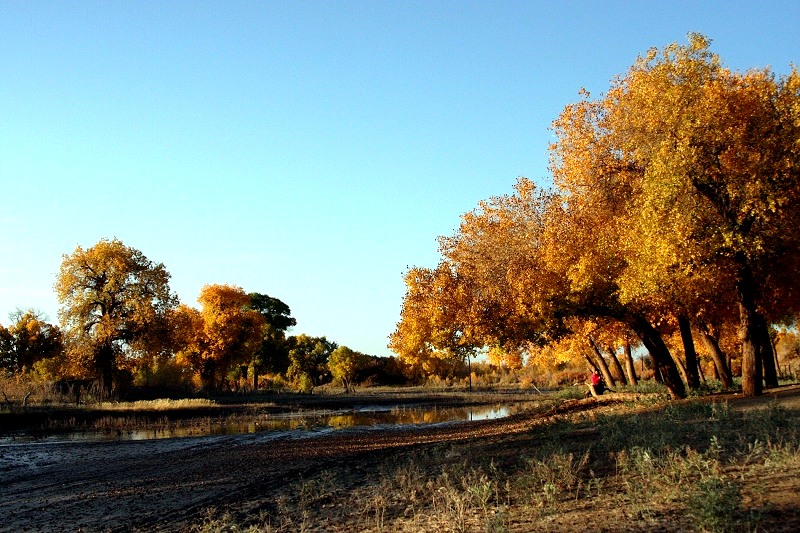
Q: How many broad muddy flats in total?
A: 1